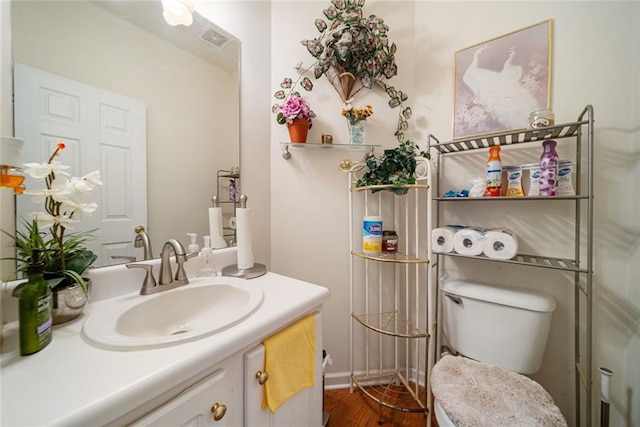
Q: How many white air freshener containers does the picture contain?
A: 3